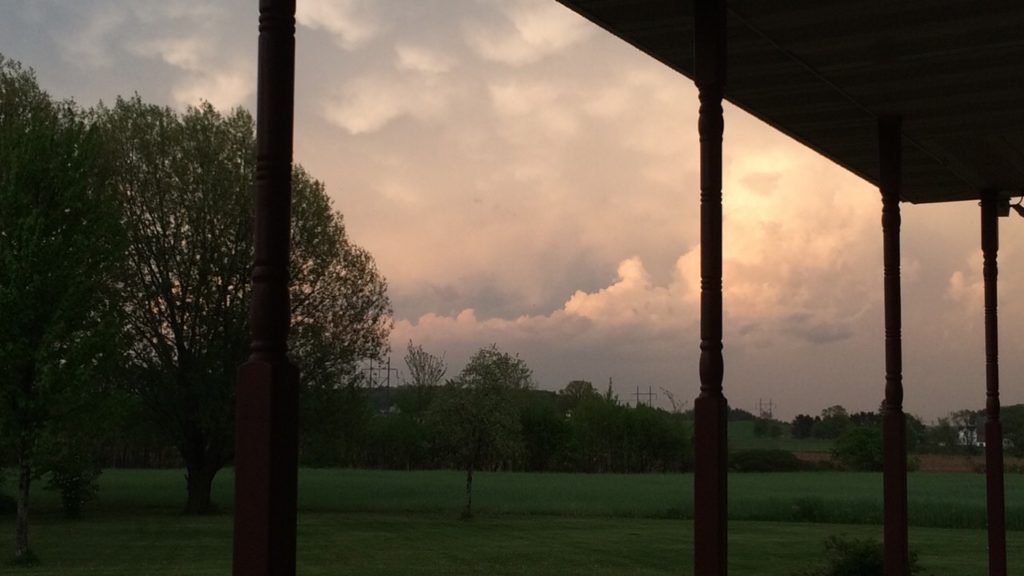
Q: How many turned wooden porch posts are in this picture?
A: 4